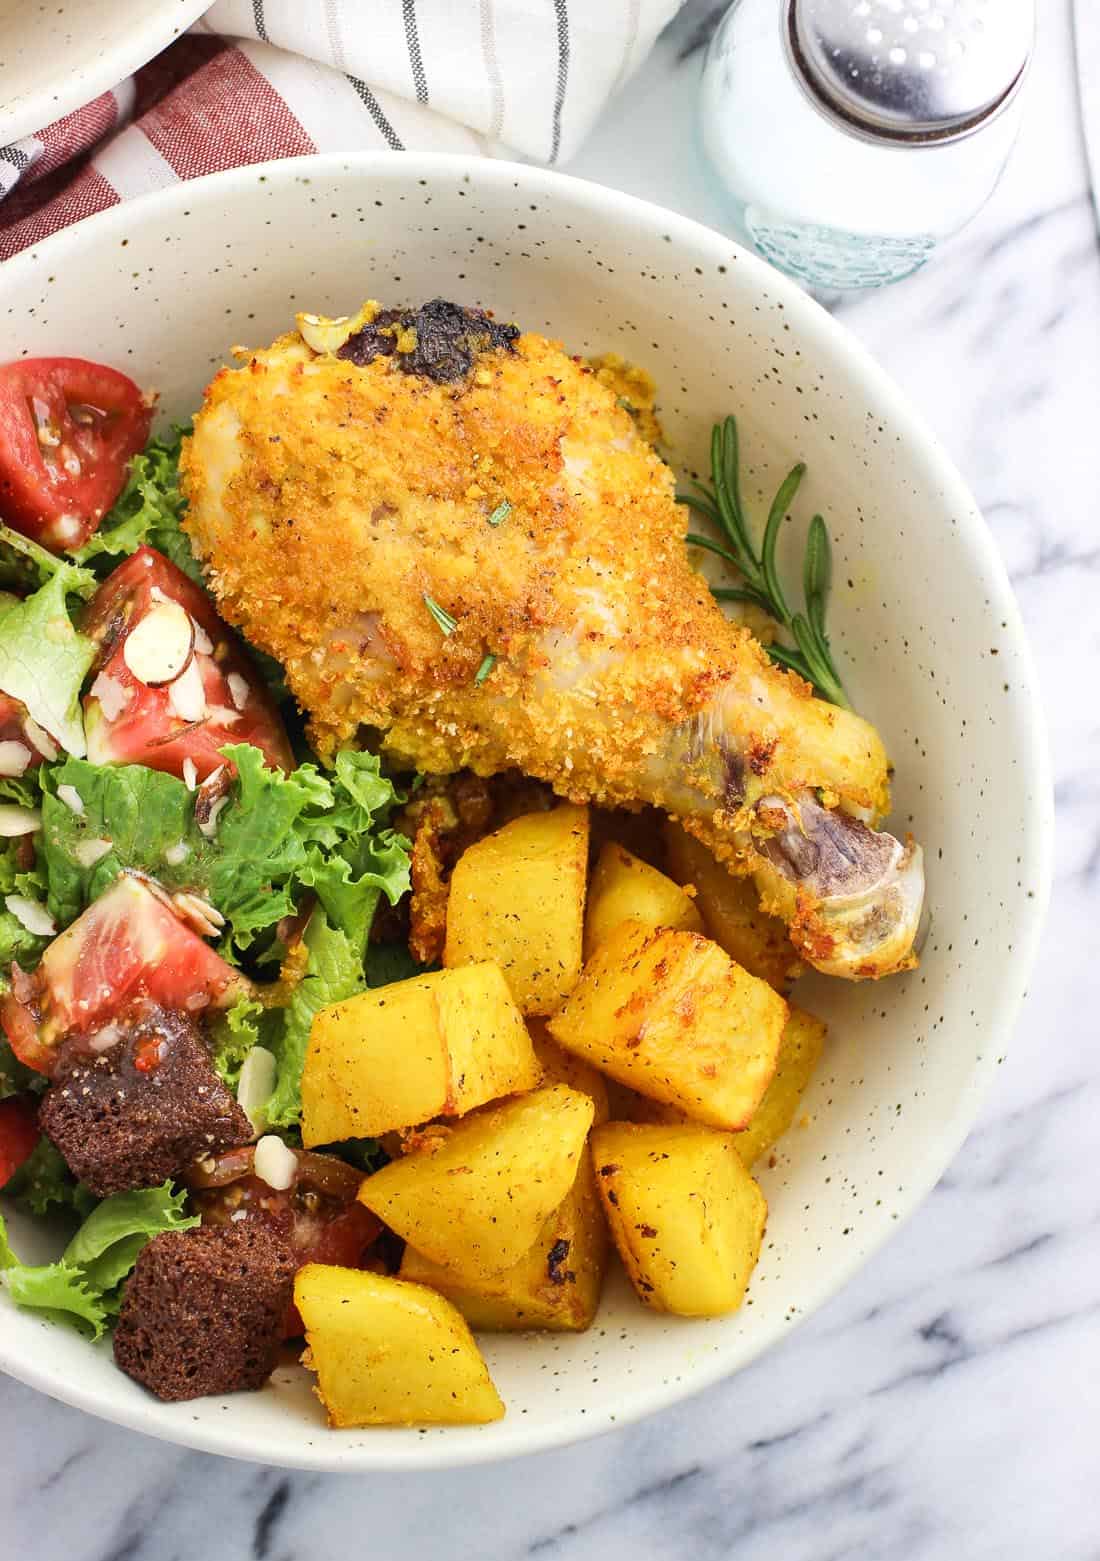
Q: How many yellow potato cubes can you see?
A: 11